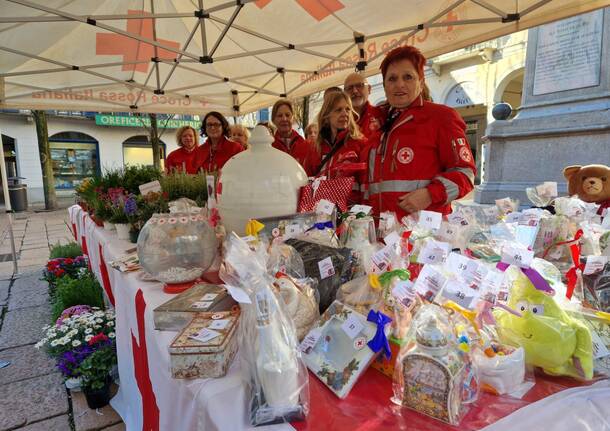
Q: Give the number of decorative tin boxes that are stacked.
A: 2